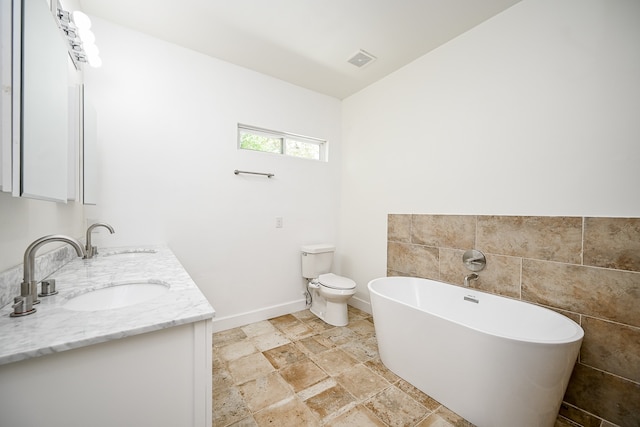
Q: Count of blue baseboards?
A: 0